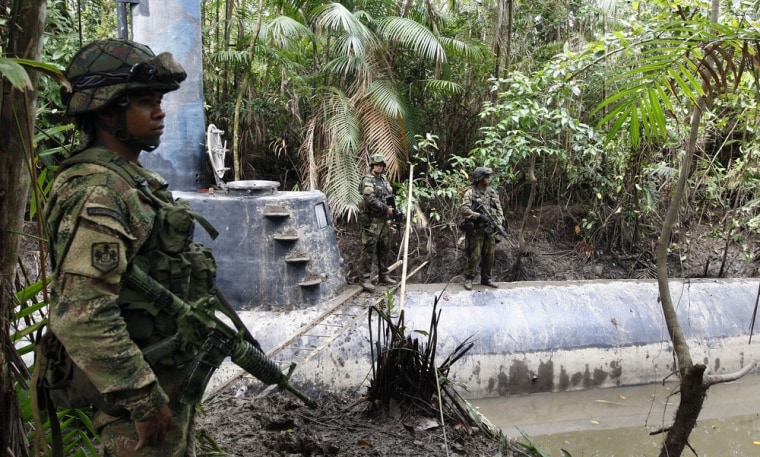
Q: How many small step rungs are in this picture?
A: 4